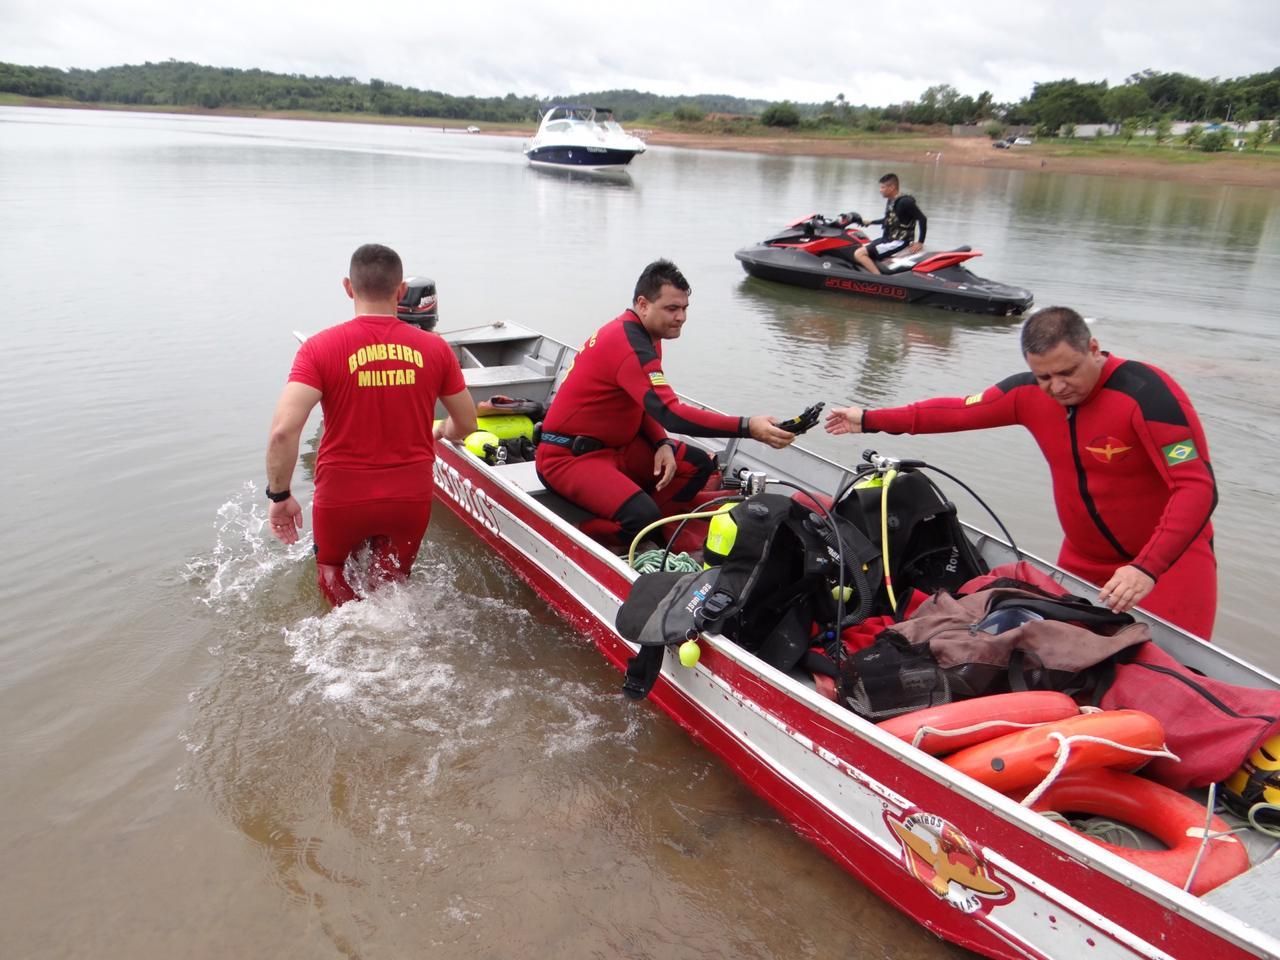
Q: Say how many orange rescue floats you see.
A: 3